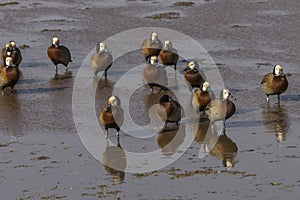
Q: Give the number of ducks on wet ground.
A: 14